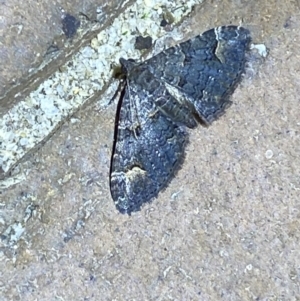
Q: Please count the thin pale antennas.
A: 1